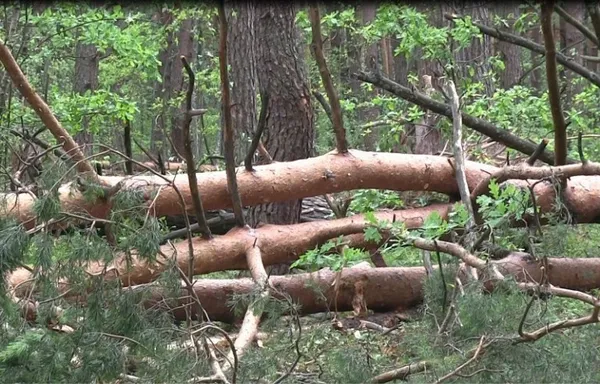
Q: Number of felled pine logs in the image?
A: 3